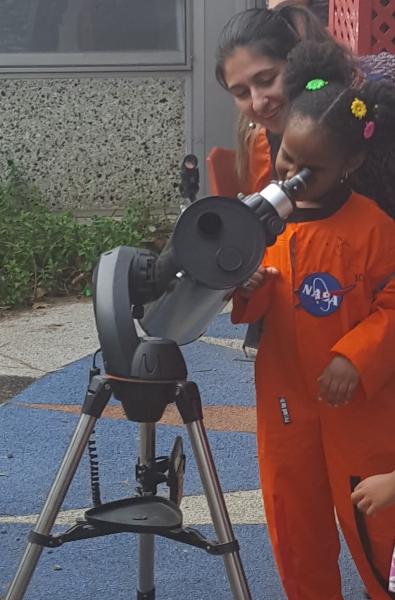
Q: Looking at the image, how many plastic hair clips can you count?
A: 3